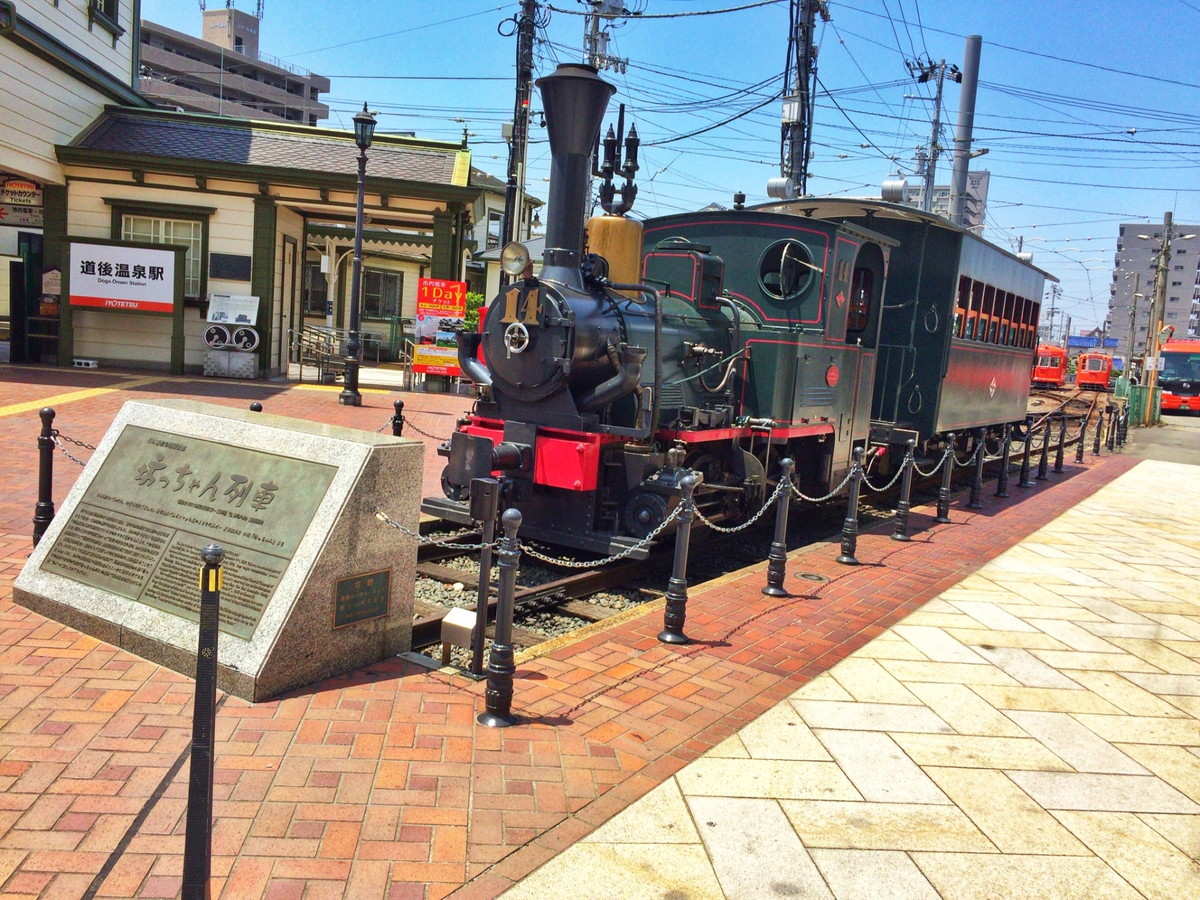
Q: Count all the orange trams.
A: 2